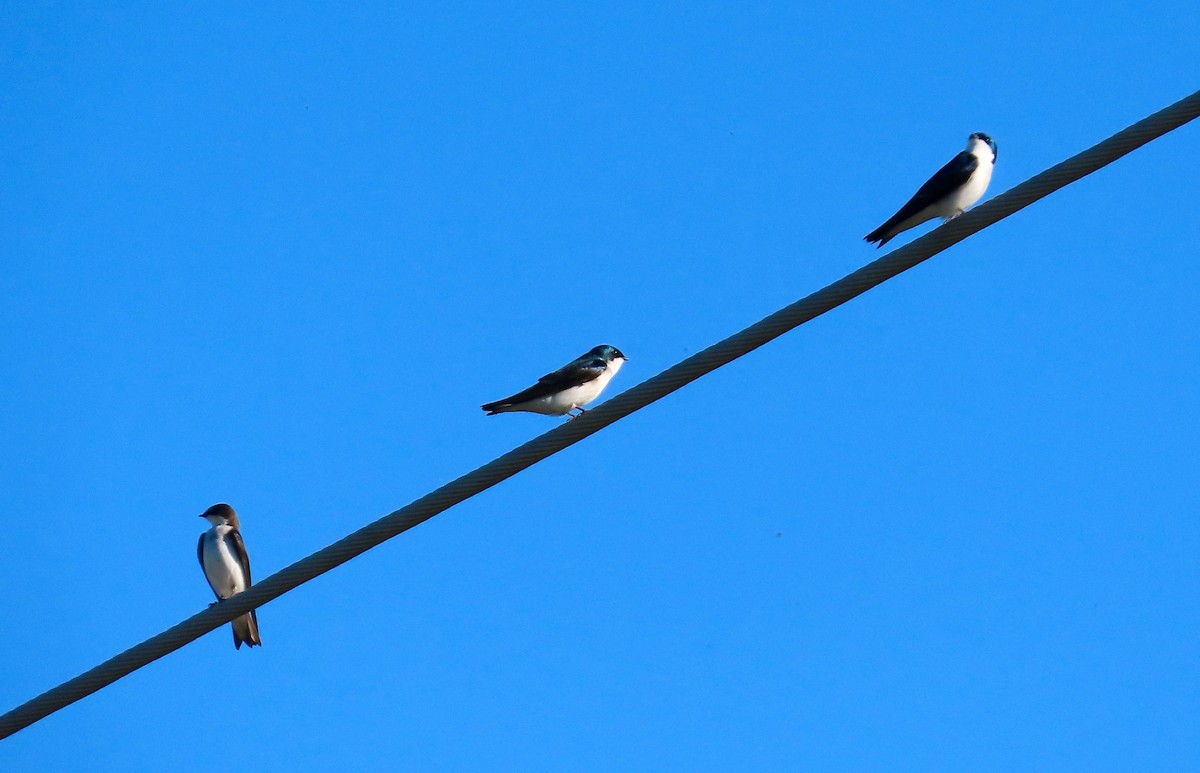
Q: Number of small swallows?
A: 3